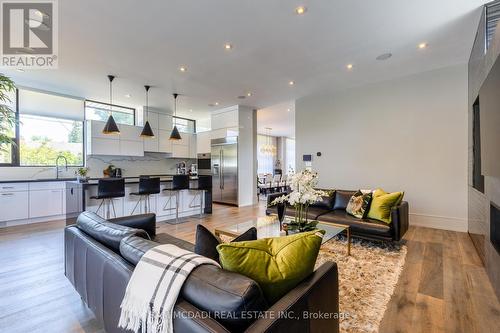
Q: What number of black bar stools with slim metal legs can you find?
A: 4